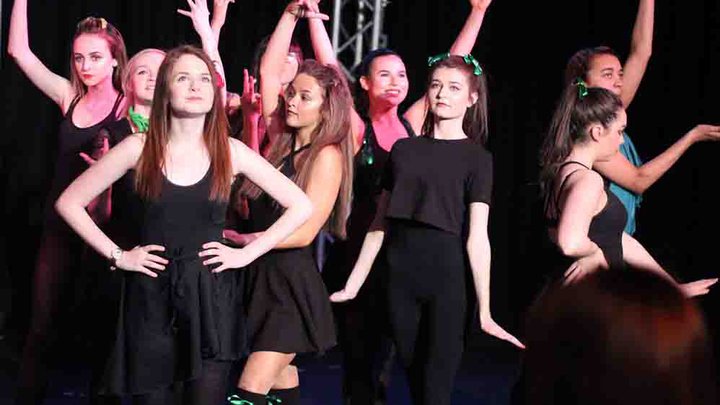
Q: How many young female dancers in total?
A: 9